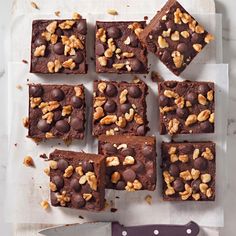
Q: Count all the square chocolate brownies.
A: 9